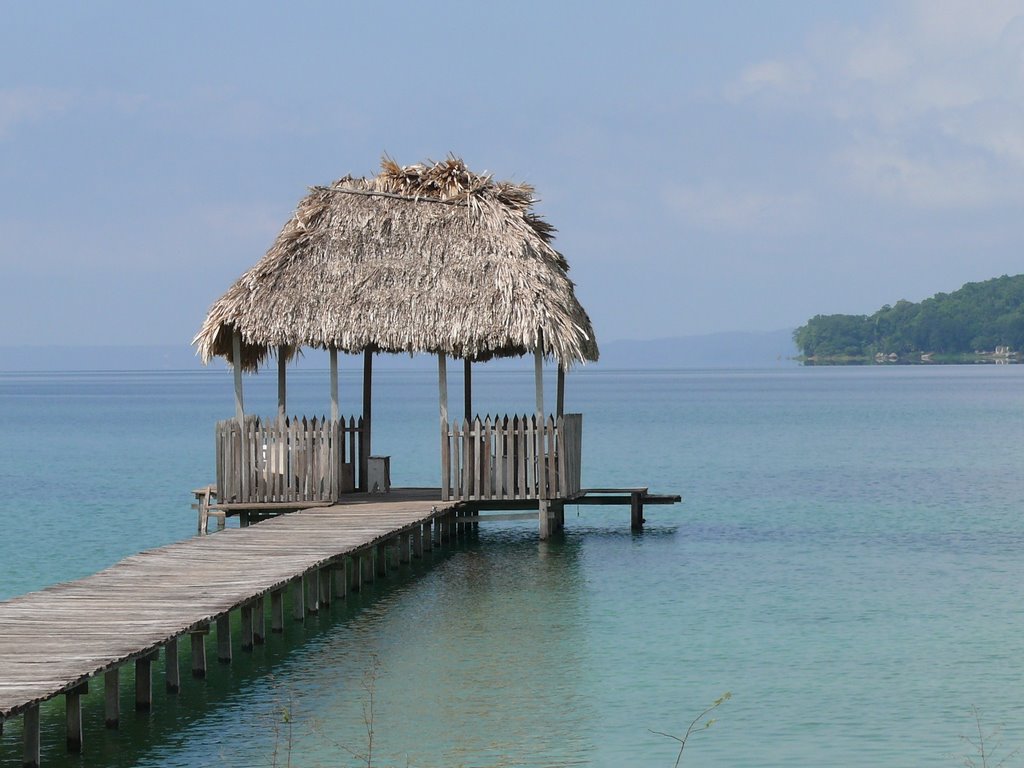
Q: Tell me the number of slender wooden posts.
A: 8